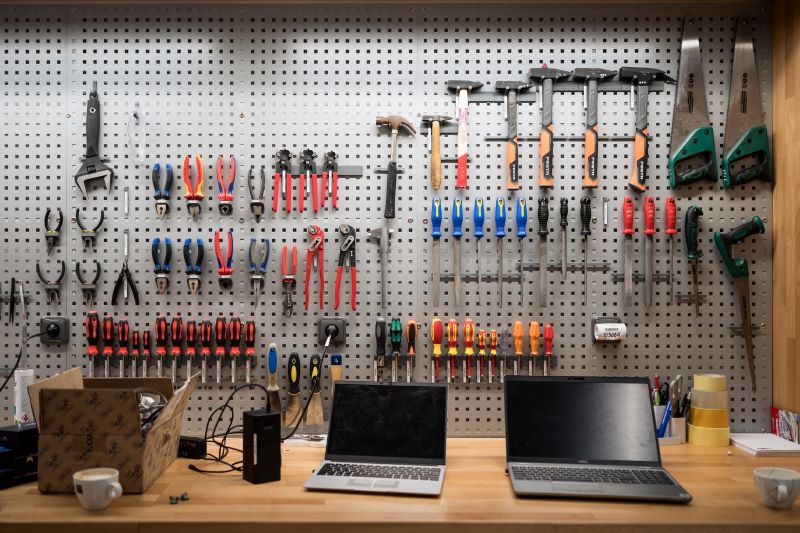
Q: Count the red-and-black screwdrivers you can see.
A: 12